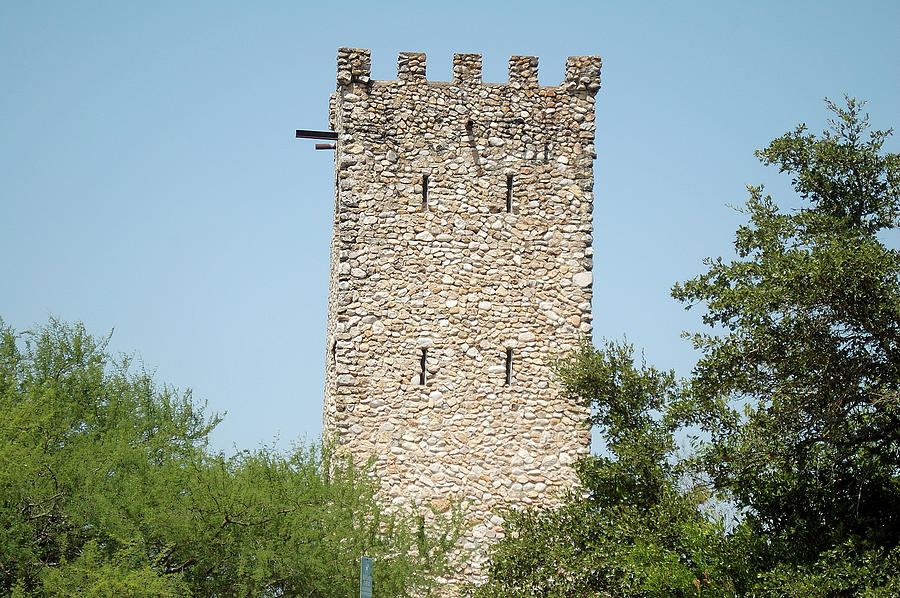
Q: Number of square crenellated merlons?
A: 5